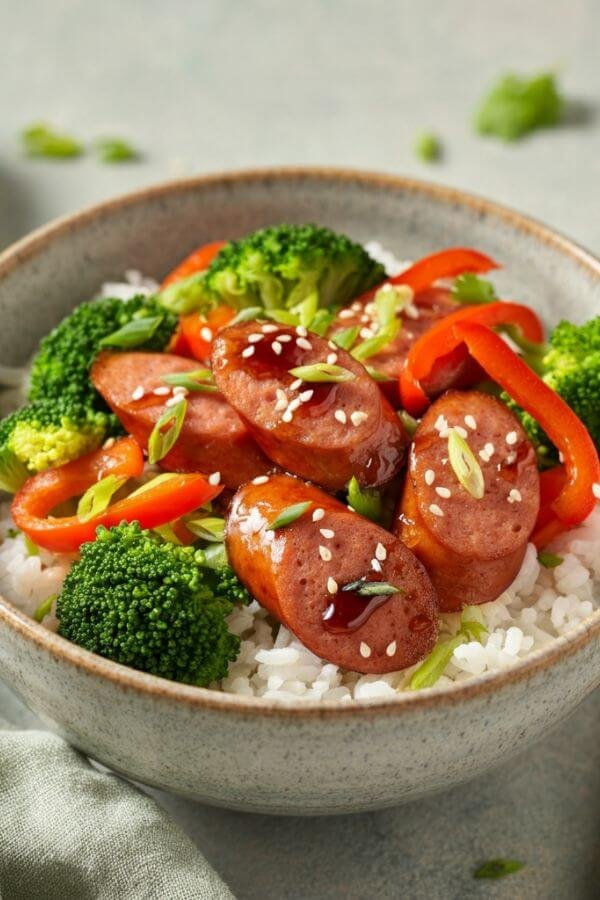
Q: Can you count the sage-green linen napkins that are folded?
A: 1